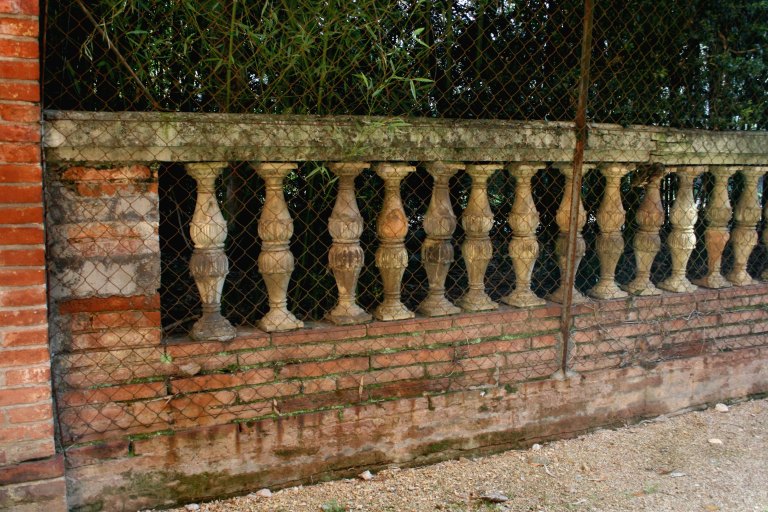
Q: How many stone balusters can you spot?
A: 14